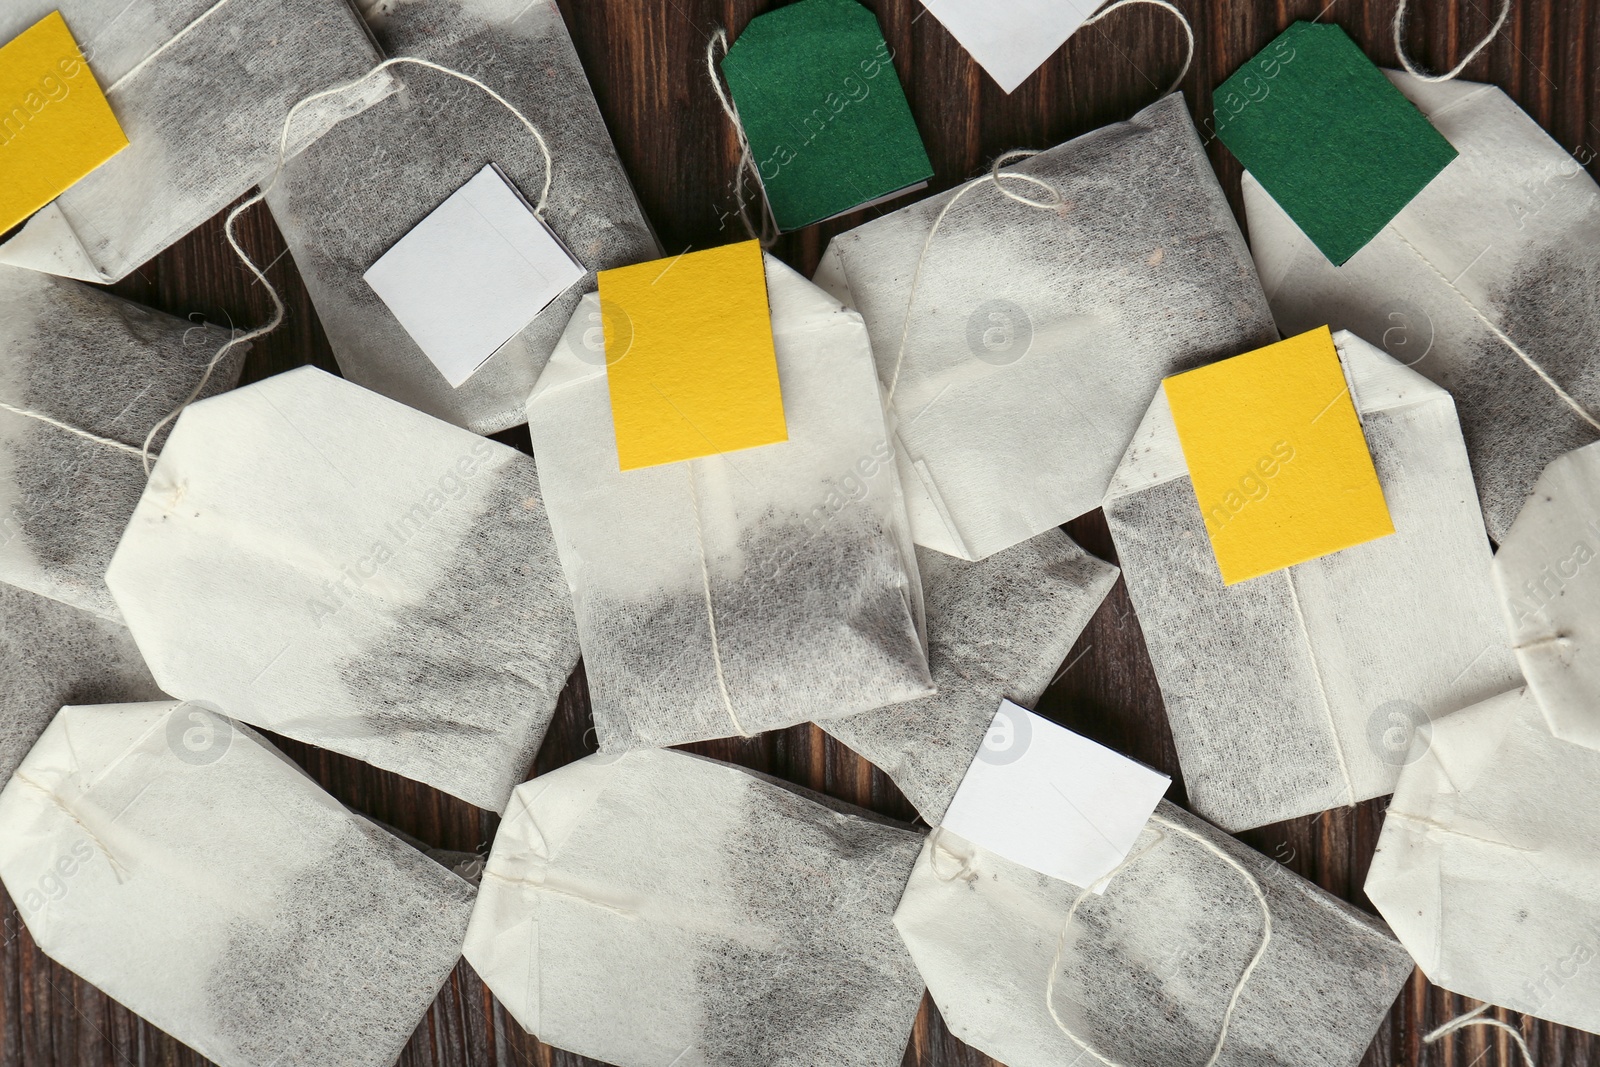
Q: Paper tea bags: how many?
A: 15